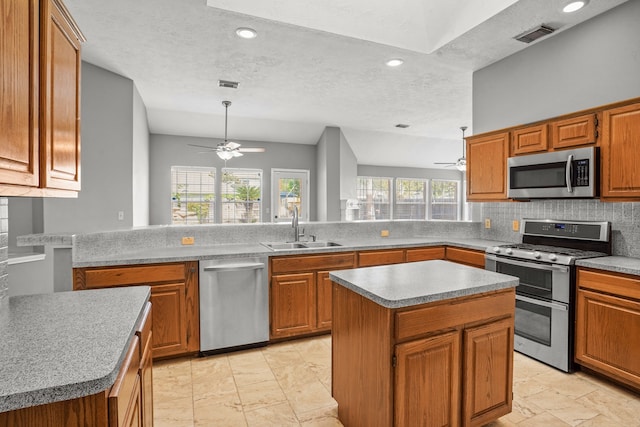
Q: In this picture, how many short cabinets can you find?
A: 2